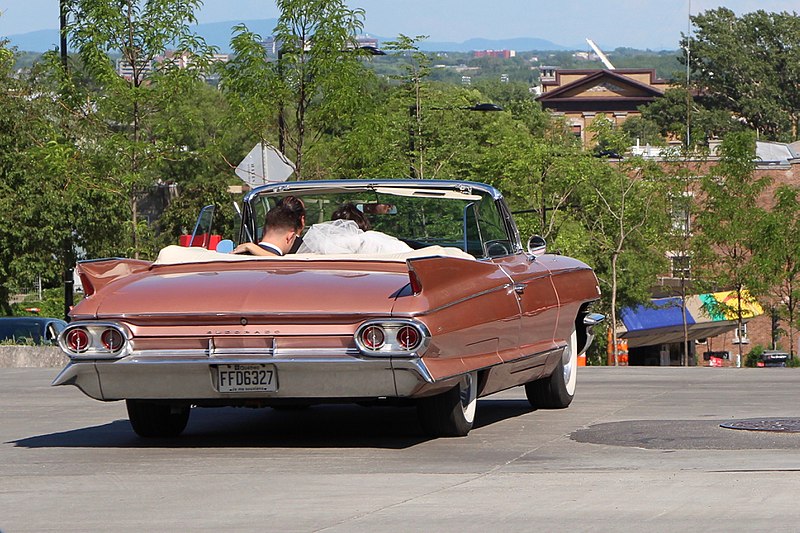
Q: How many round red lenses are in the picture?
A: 4